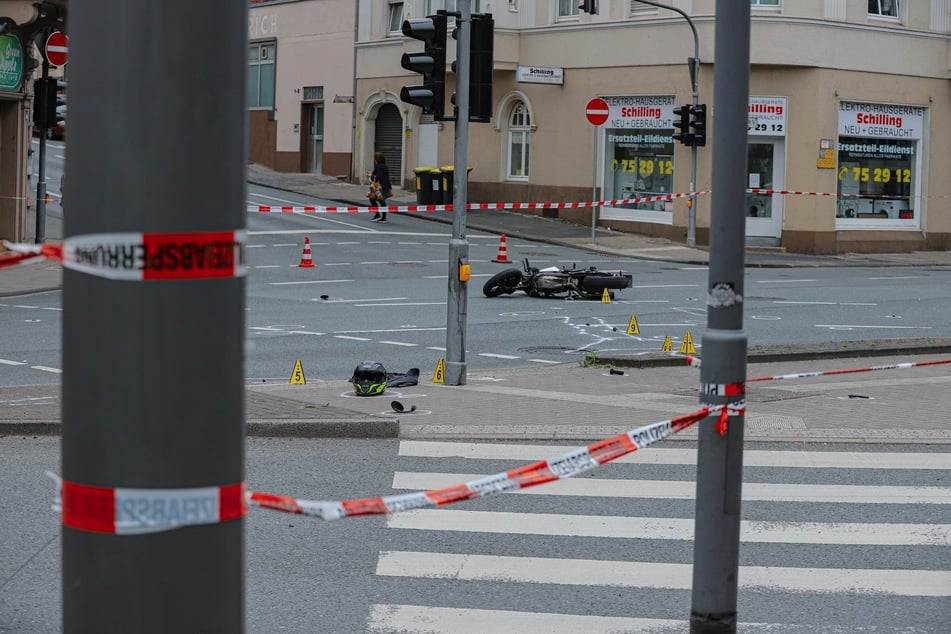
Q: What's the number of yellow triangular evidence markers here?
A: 6